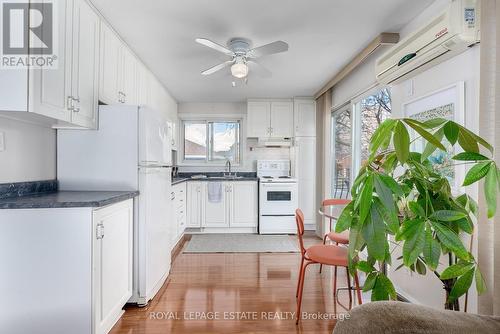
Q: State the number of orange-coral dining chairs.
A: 2